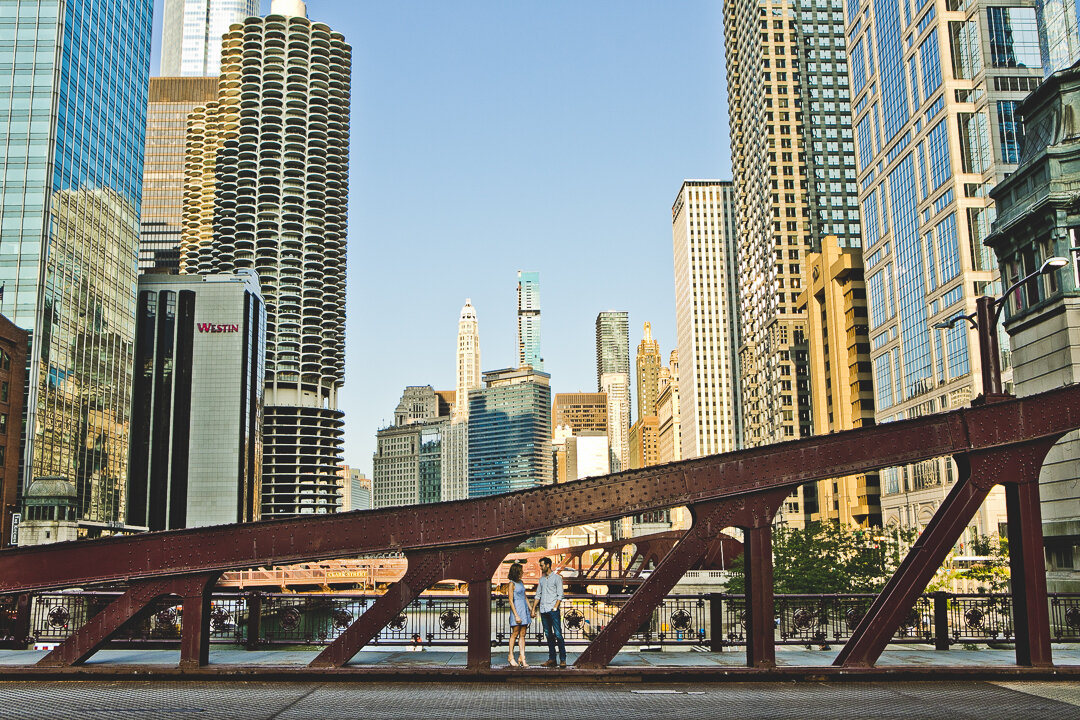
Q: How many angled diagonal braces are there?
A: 4